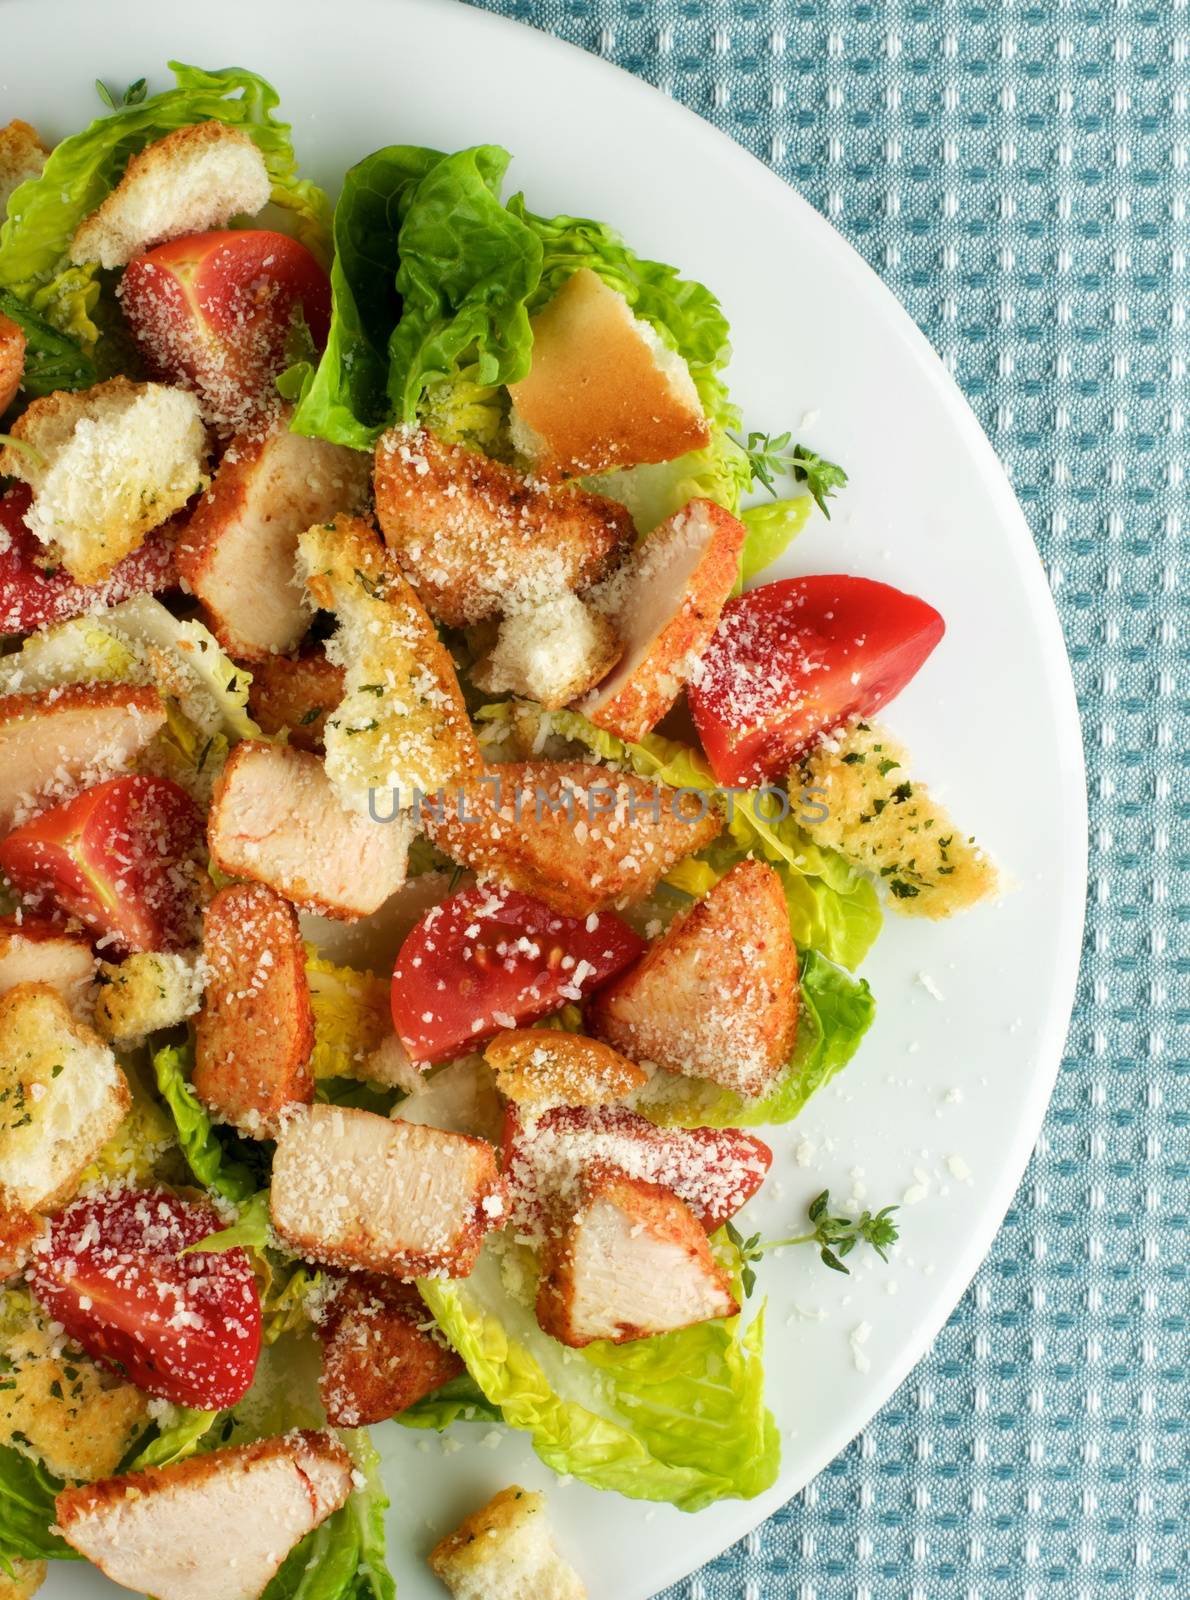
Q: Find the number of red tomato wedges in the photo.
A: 7